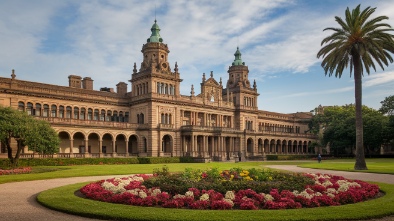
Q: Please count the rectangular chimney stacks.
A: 3